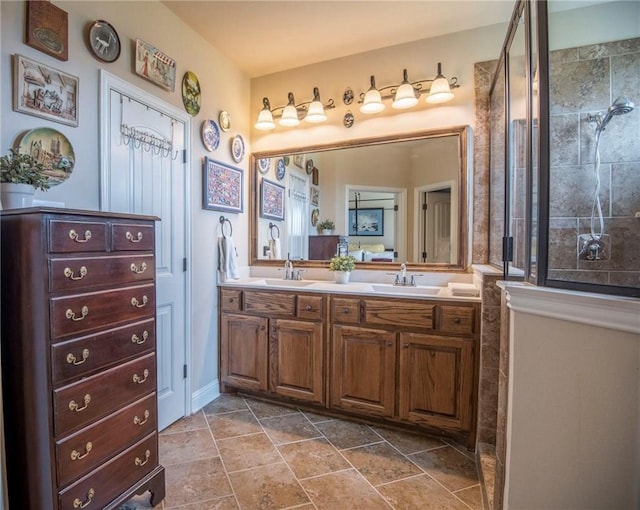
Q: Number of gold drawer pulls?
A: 14